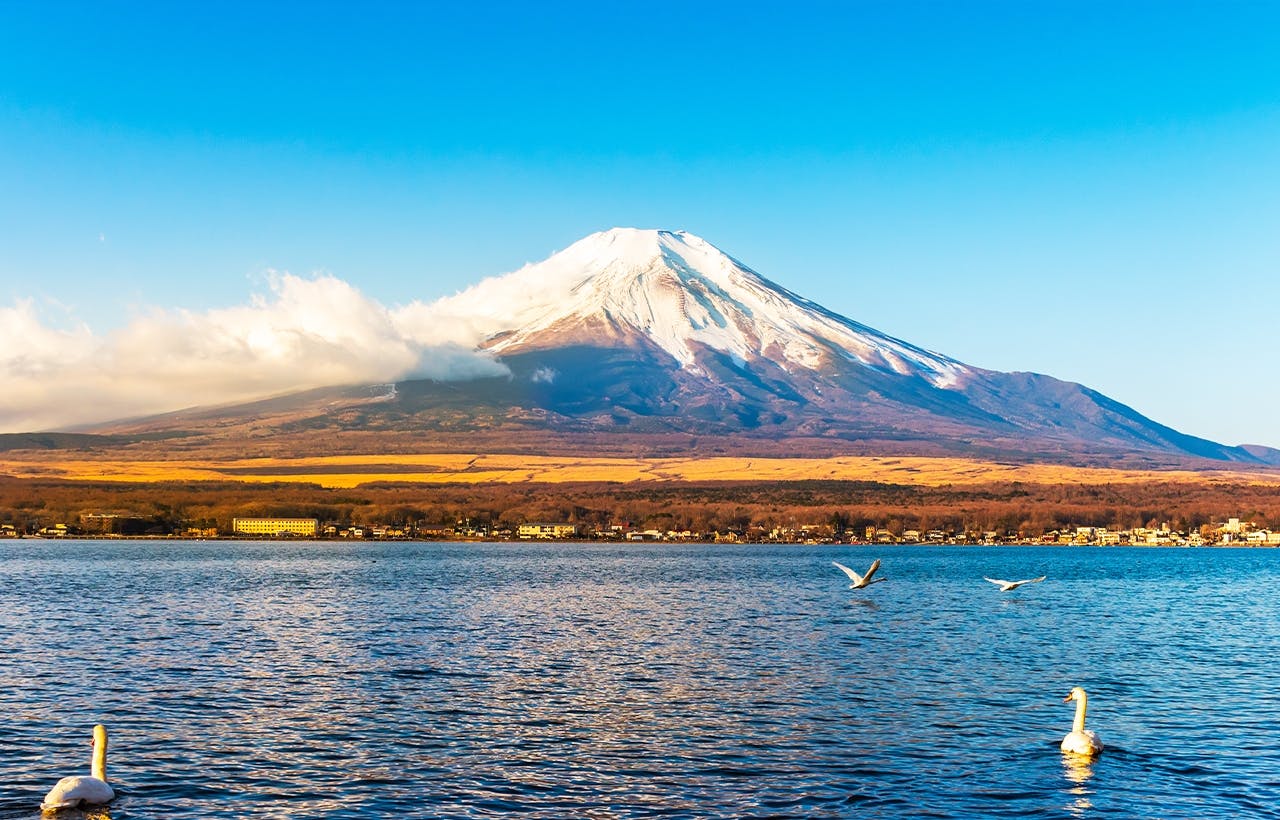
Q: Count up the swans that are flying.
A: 2